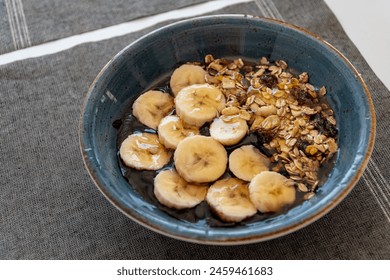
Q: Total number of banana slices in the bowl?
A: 11